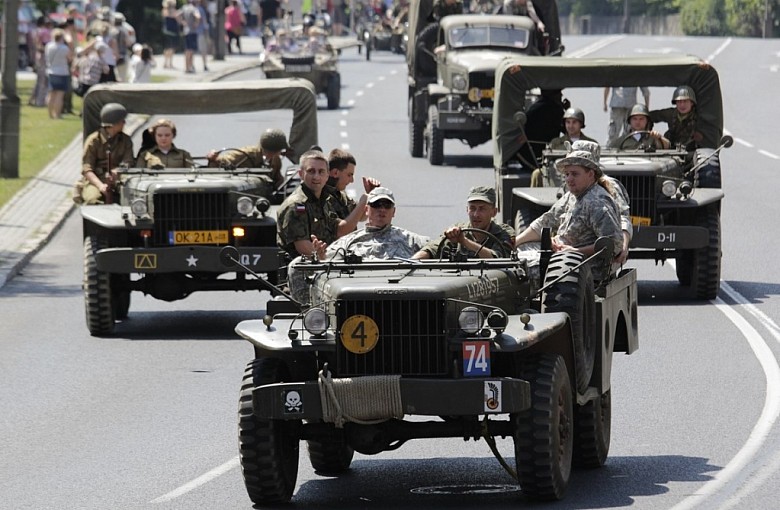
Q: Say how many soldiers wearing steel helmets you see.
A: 5